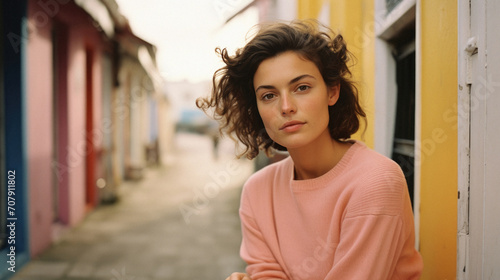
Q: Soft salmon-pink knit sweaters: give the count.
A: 1